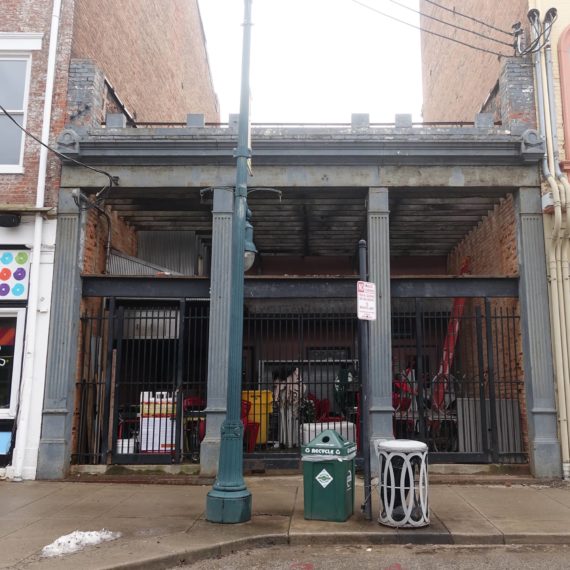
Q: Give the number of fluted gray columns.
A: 4